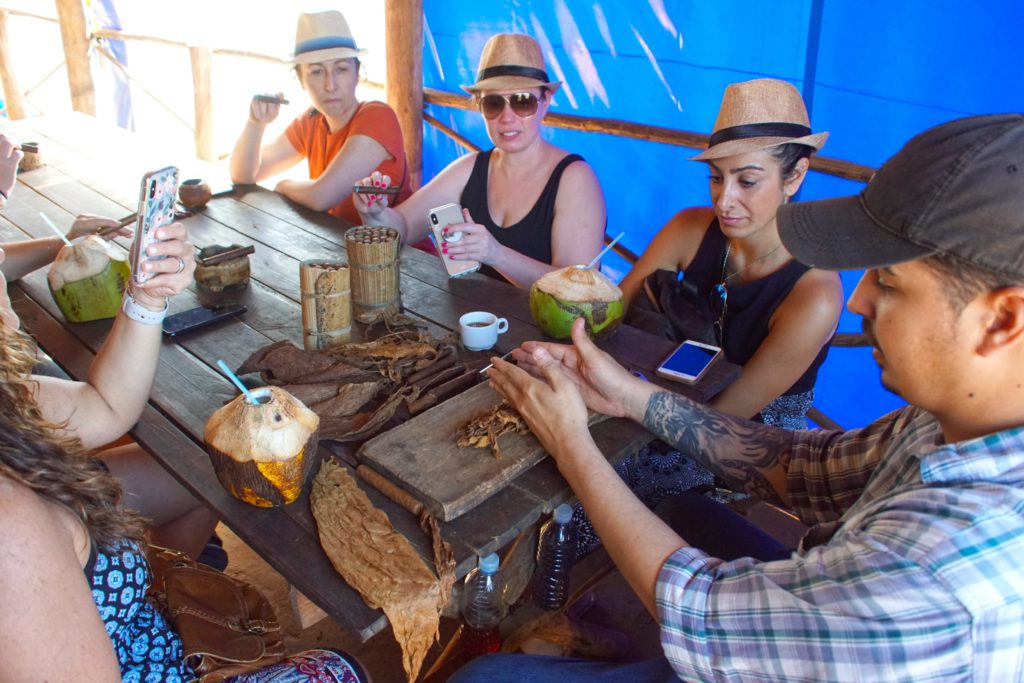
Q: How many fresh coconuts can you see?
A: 3